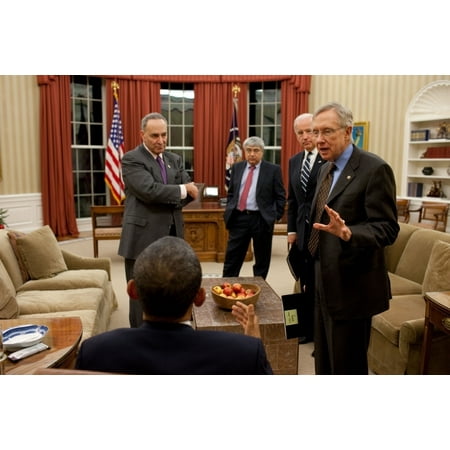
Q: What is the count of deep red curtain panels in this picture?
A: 4